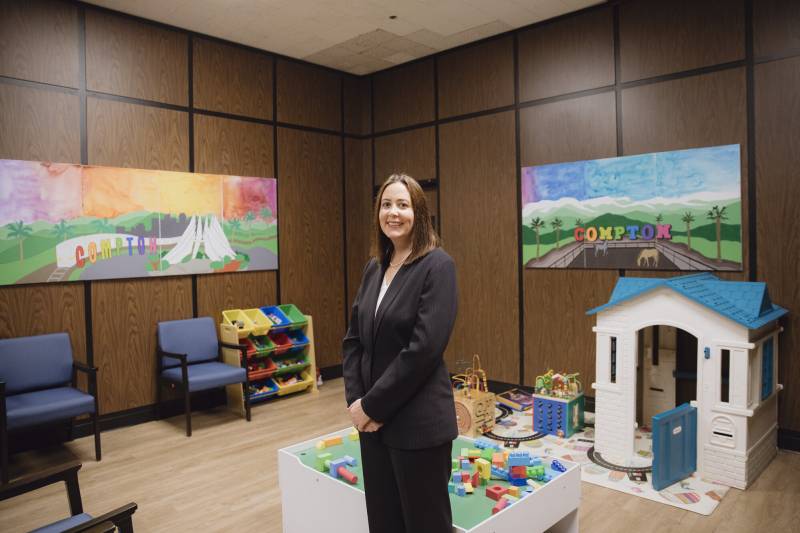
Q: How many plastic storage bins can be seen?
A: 12